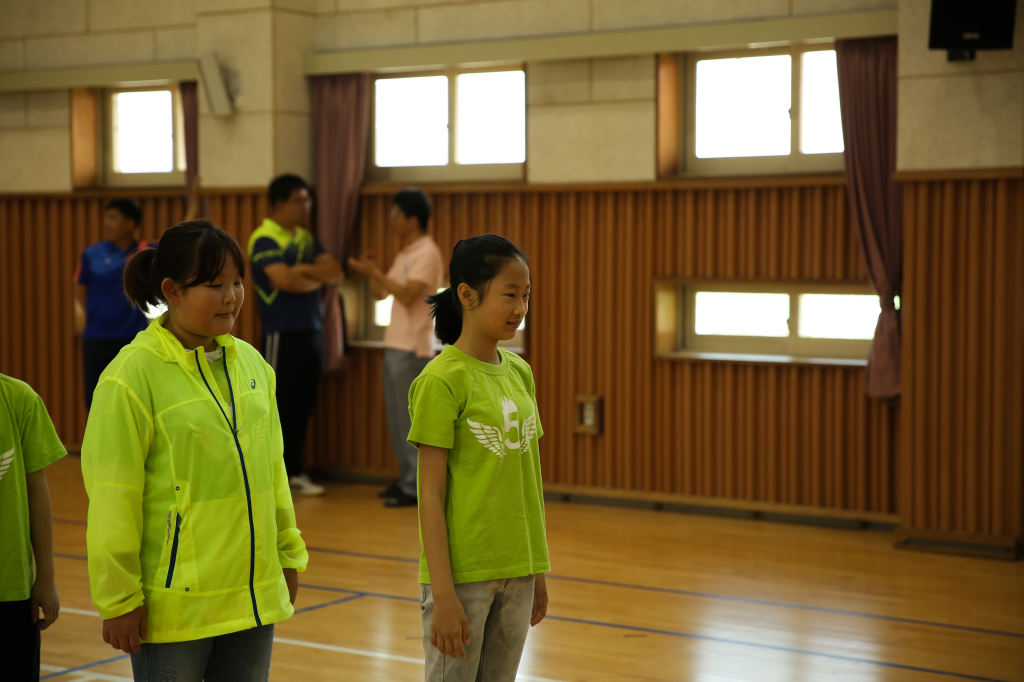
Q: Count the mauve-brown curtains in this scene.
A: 3